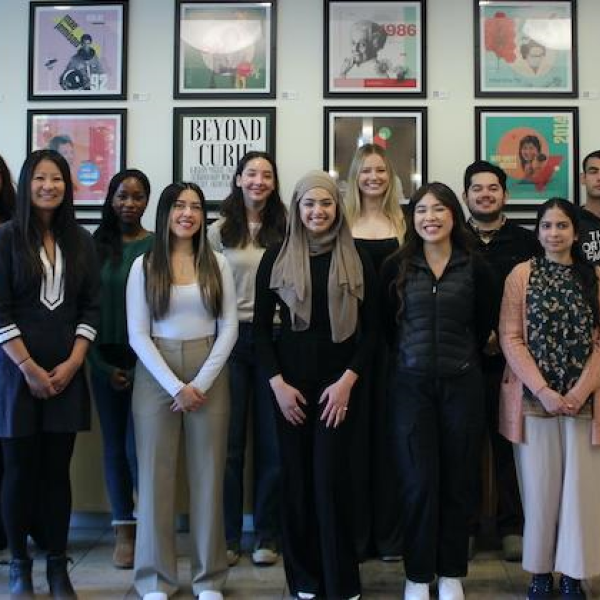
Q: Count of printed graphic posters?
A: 8